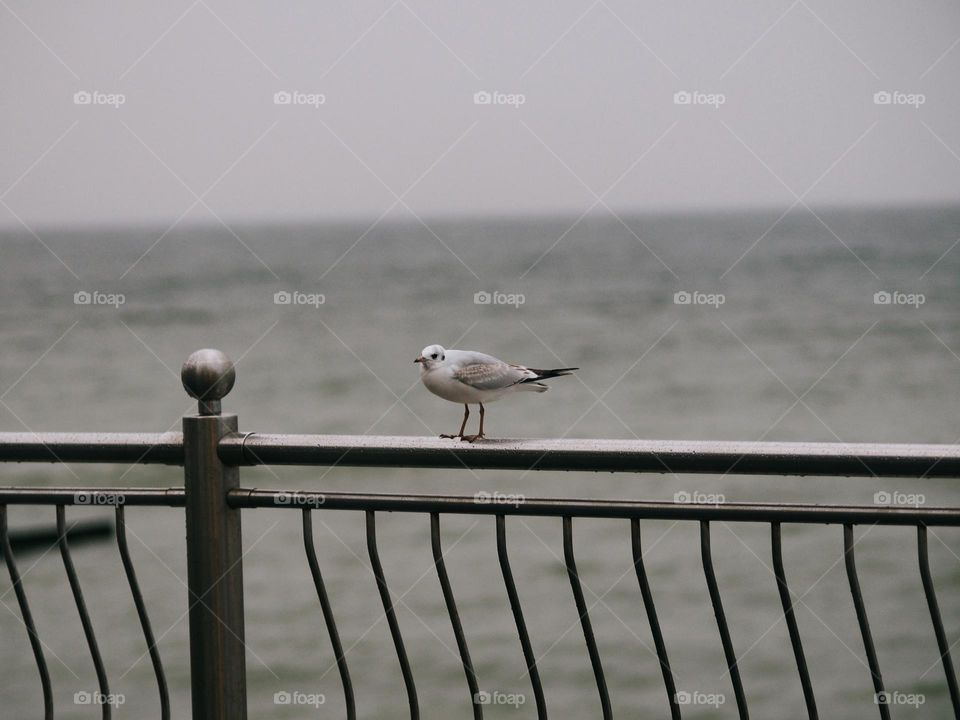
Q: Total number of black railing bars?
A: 13